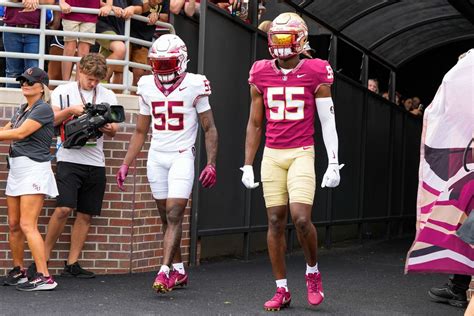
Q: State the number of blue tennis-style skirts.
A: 0